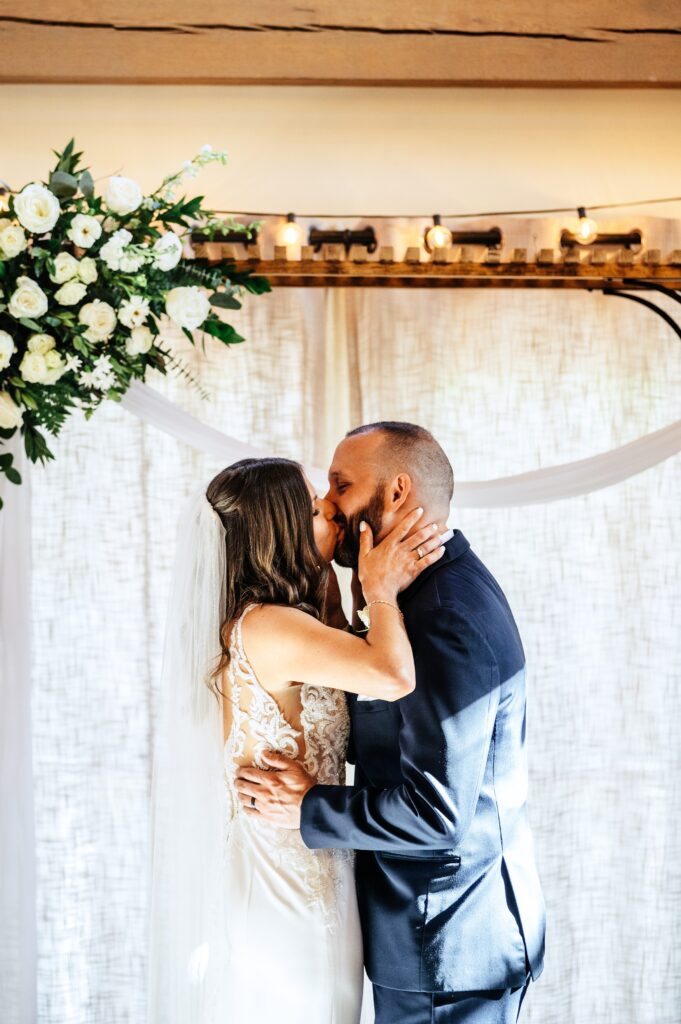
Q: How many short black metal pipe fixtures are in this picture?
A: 4